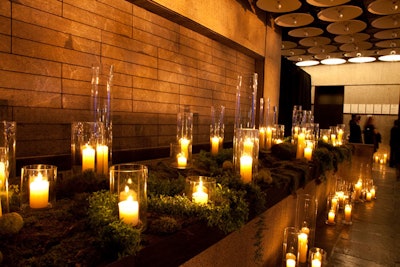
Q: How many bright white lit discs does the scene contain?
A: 4